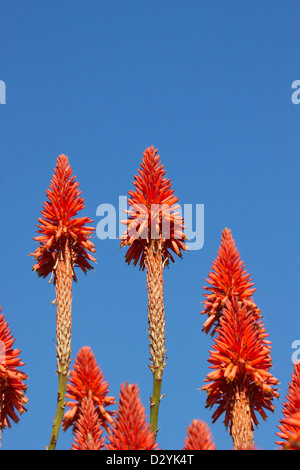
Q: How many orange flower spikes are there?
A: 10